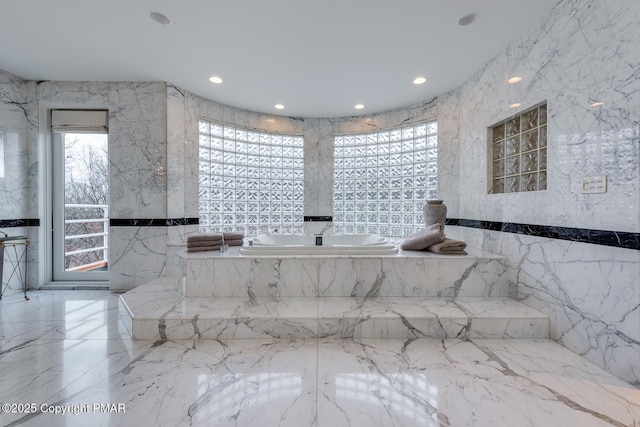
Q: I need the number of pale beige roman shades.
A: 1